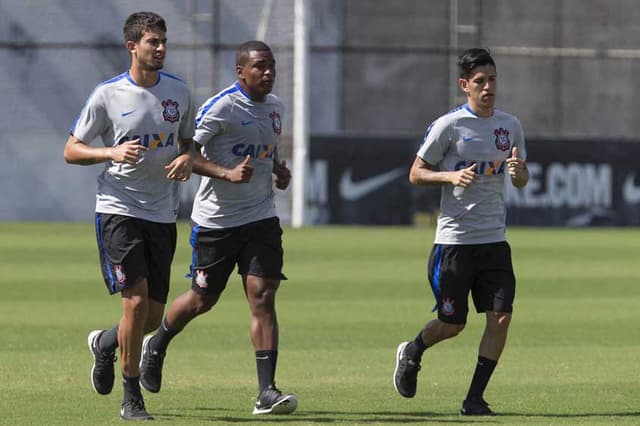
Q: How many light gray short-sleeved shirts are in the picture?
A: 3